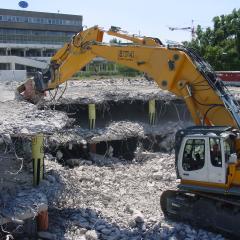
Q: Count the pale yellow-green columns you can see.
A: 3